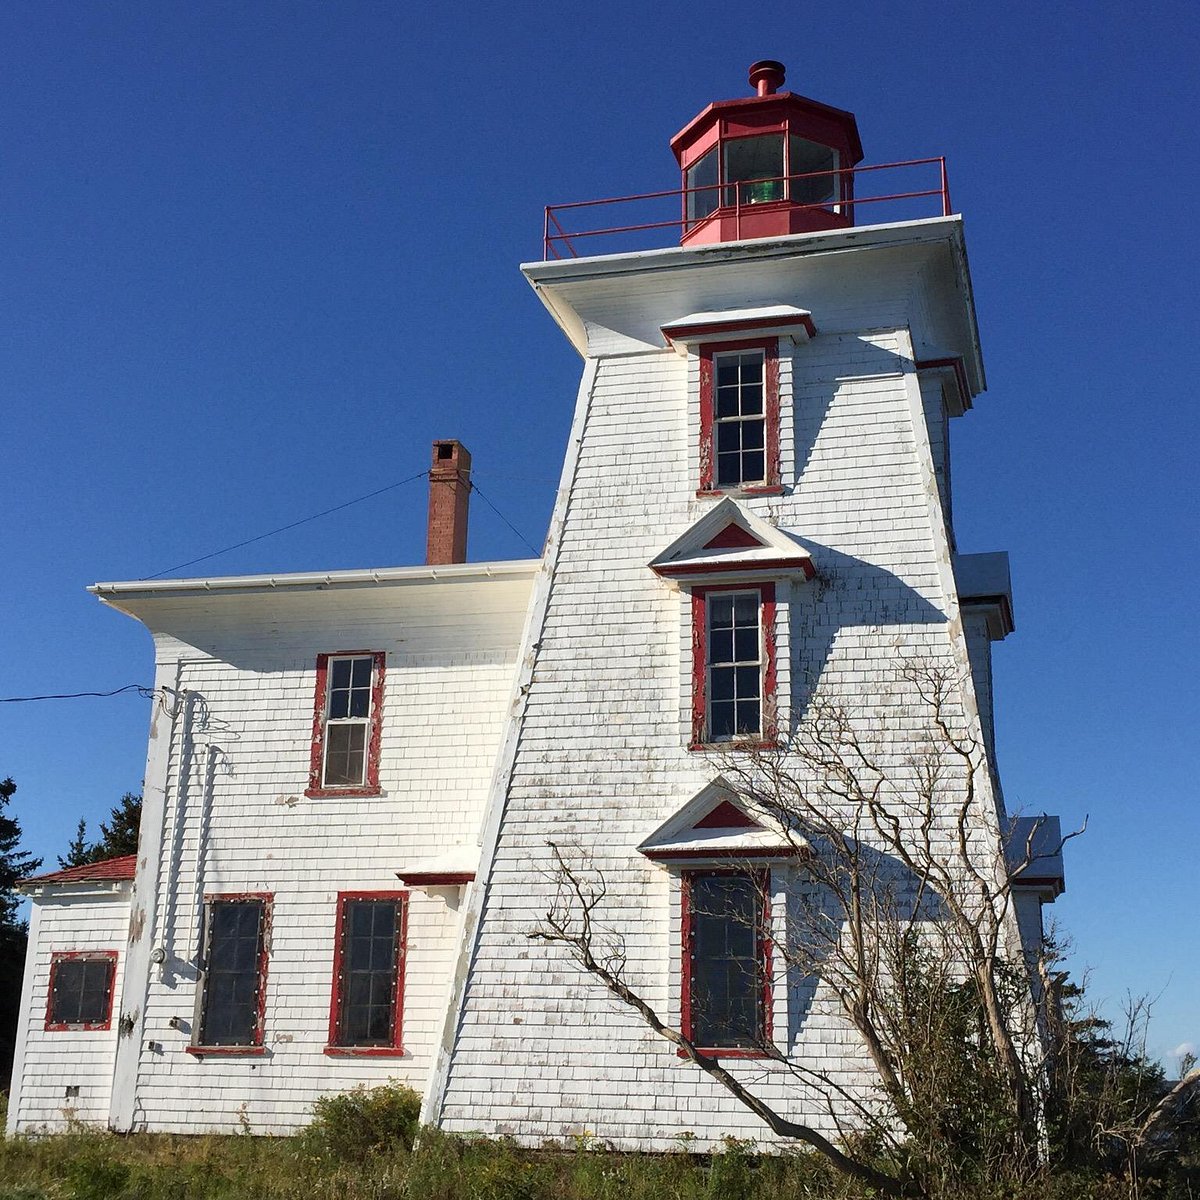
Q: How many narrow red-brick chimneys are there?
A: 1